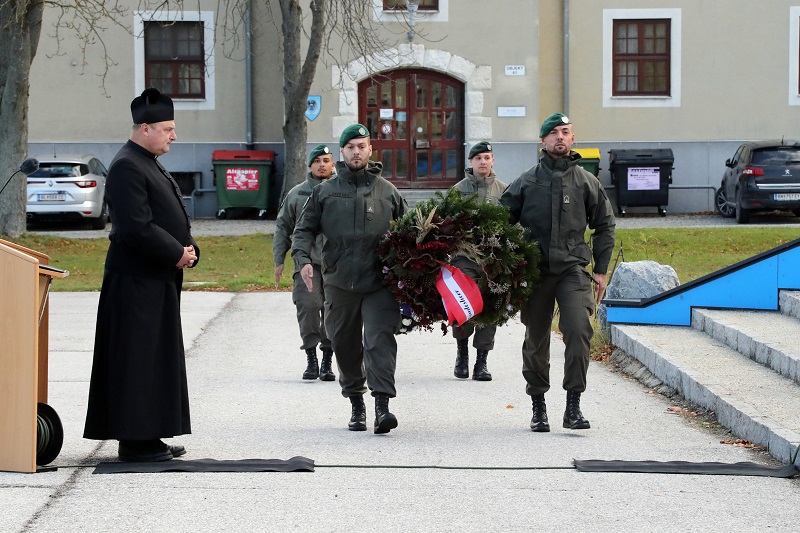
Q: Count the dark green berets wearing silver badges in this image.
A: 4